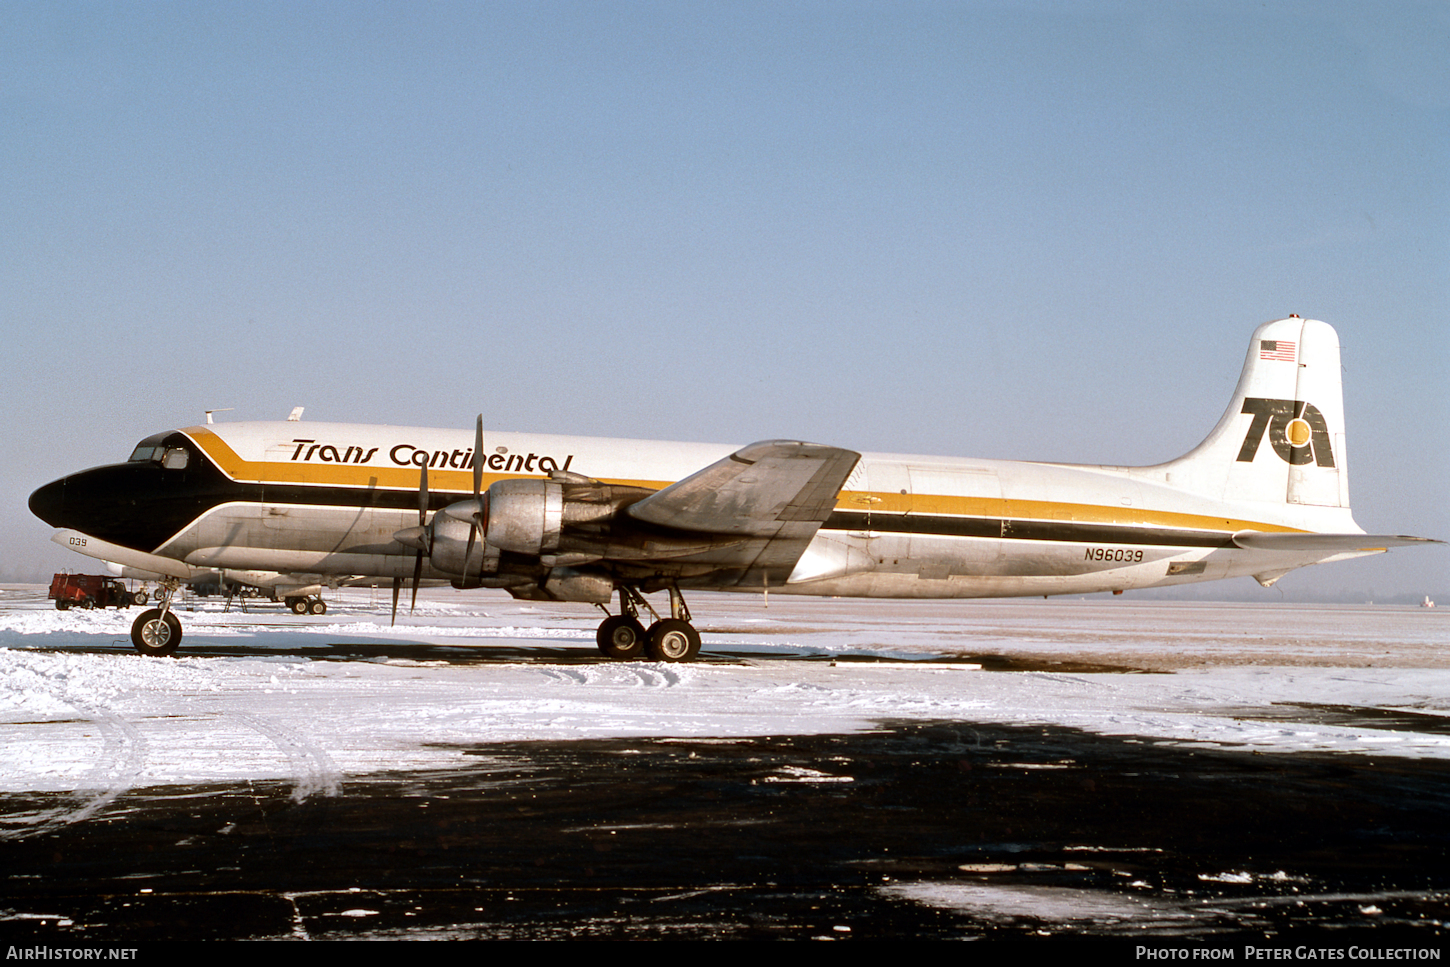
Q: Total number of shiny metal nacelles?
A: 2